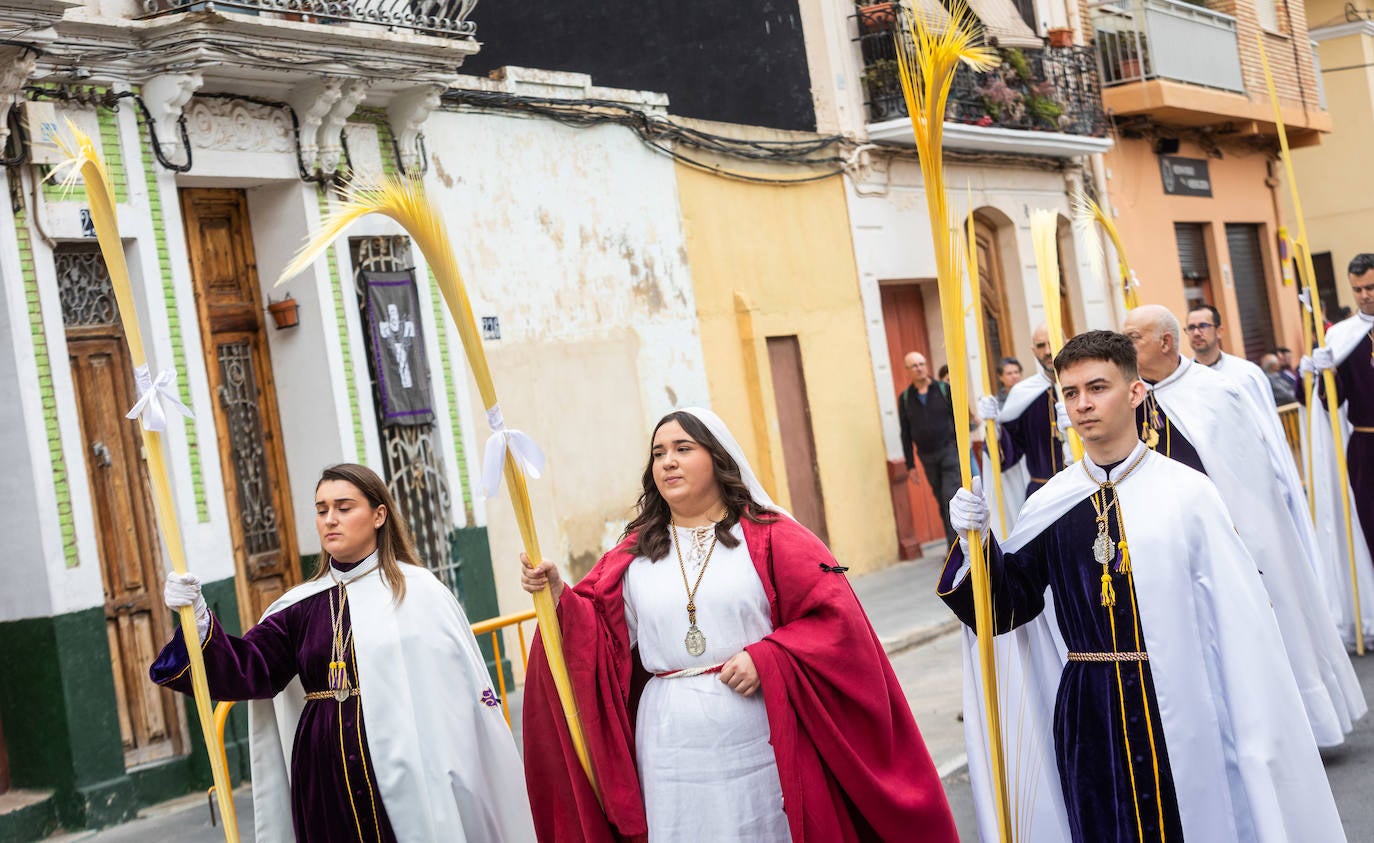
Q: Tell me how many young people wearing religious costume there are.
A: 3